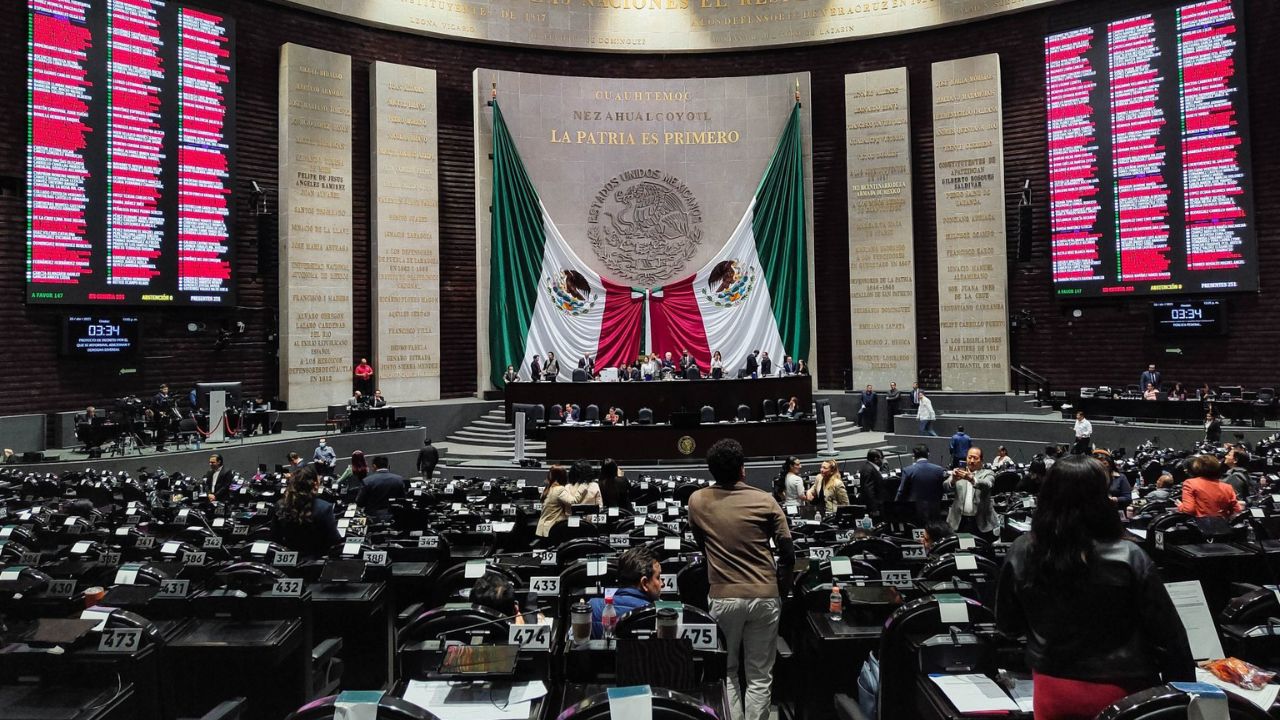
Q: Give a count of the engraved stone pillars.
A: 4